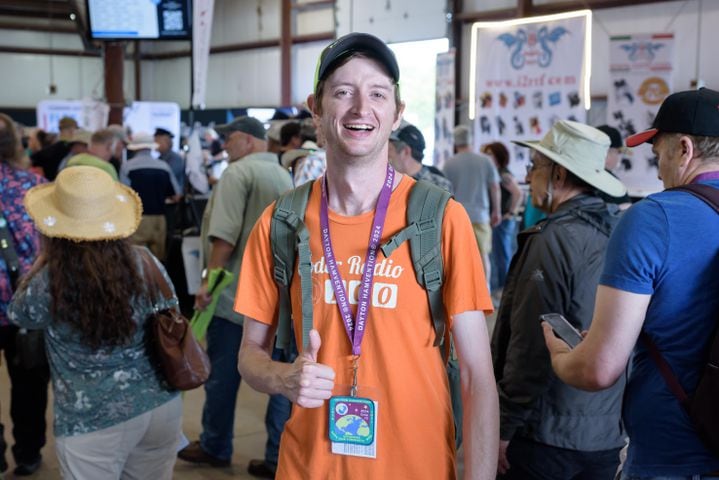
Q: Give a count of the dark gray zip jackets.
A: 1